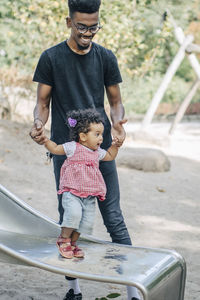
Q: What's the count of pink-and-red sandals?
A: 2